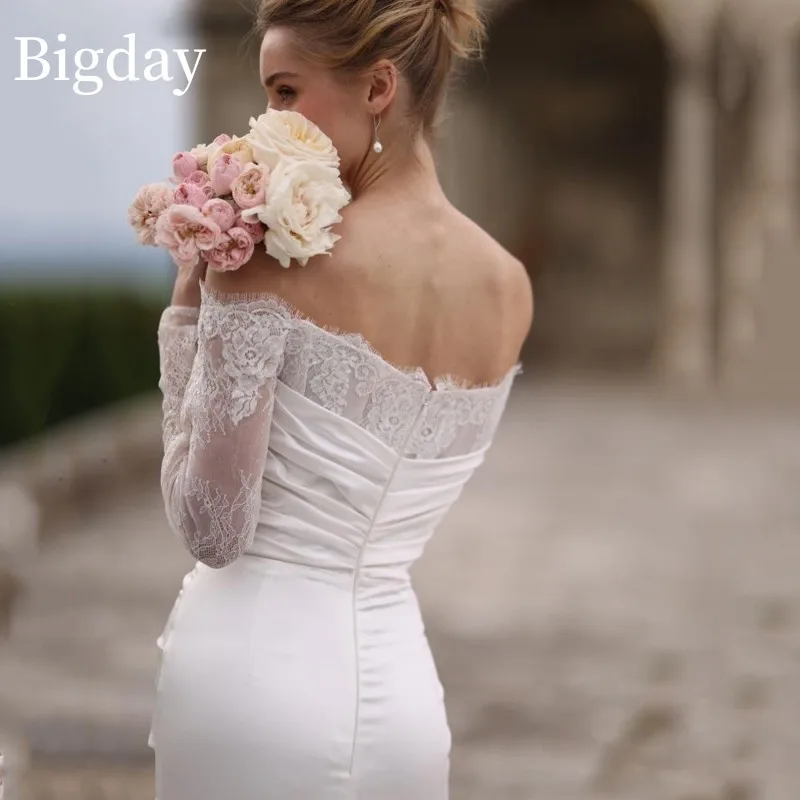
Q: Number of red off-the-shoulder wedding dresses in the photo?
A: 0